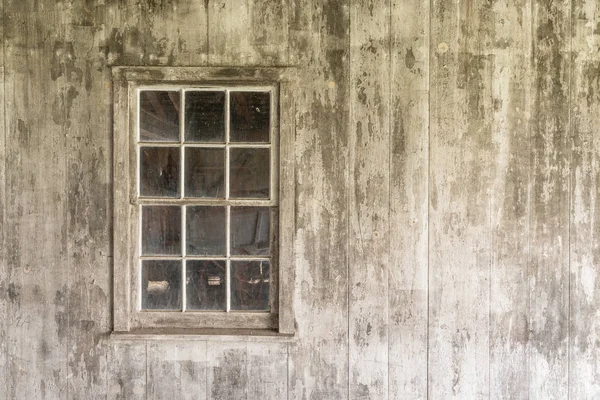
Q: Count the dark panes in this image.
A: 12